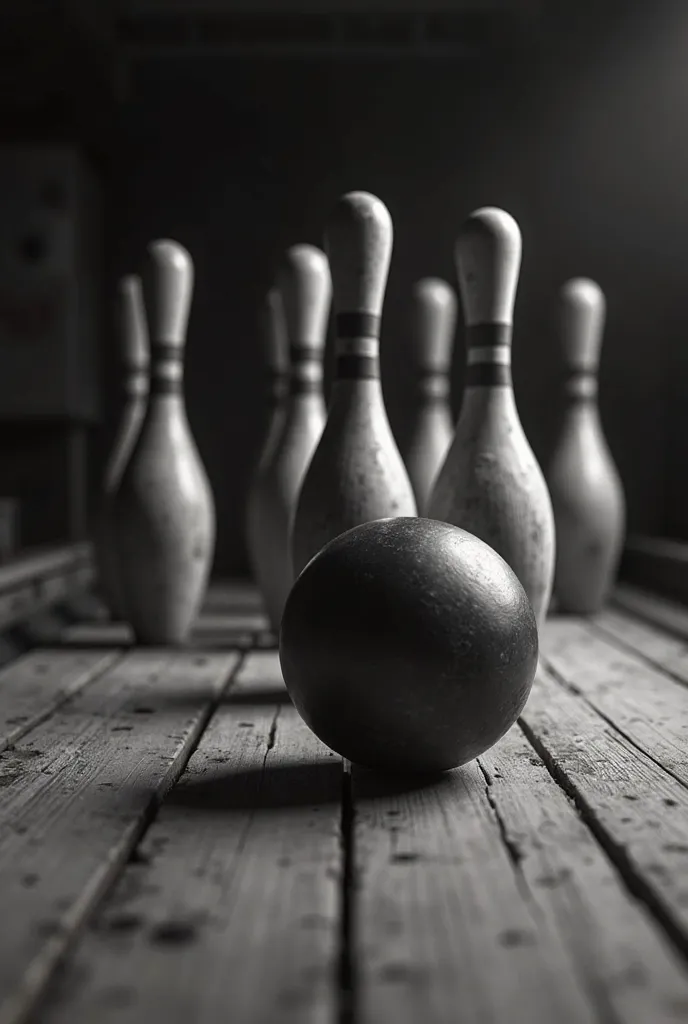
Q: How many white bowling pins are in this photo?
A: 8